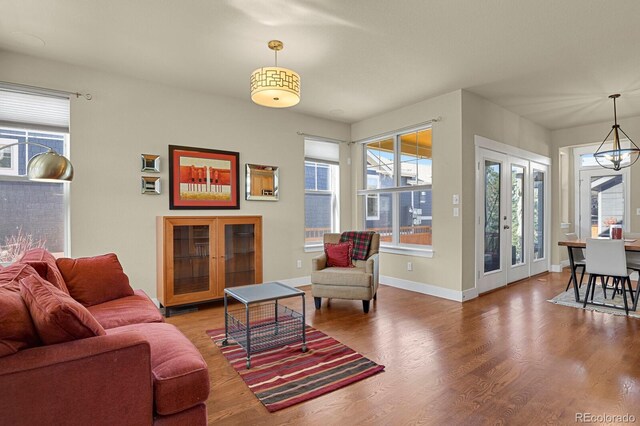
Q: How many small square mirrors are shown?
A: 2